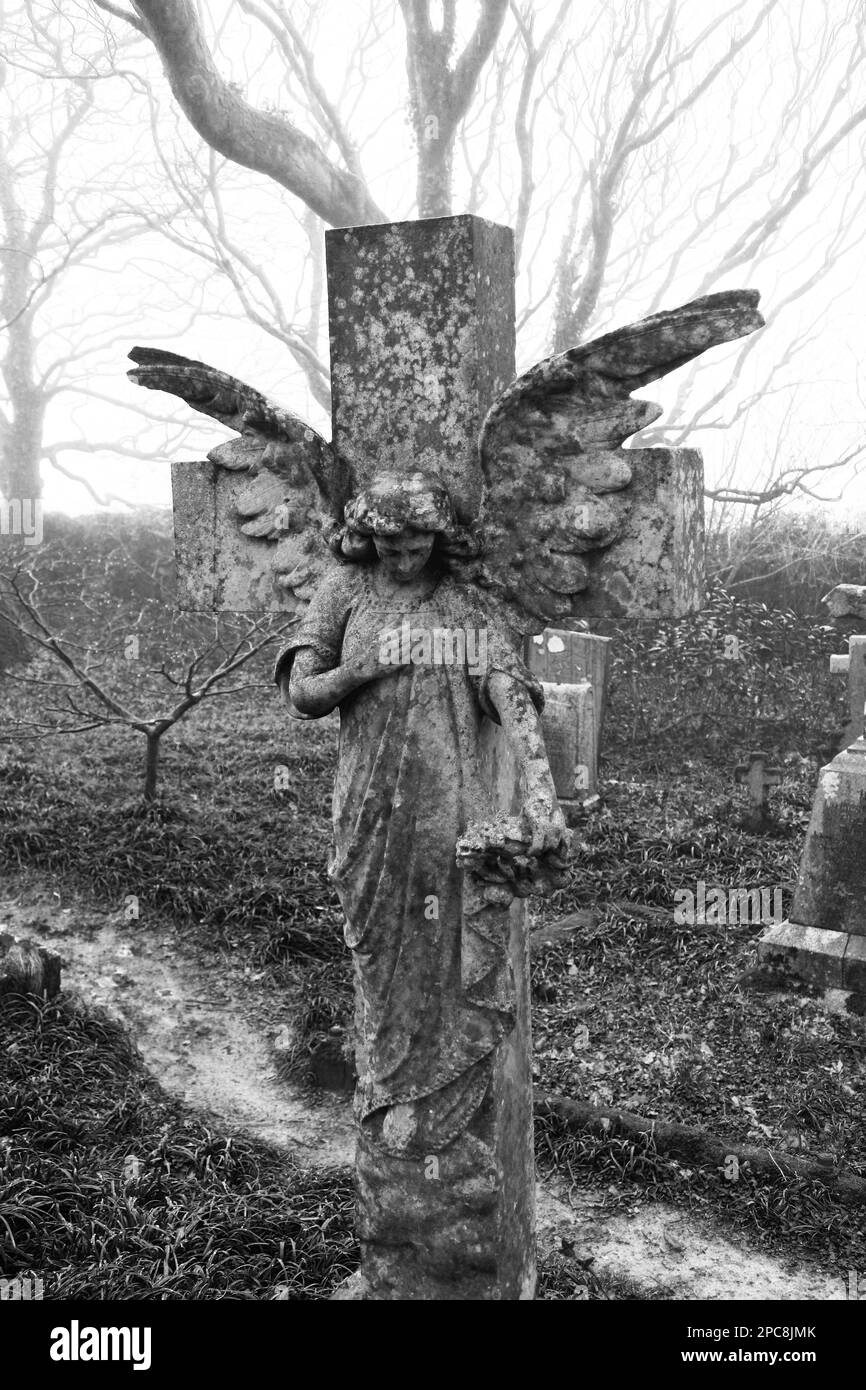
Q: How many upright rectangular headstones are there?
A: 2